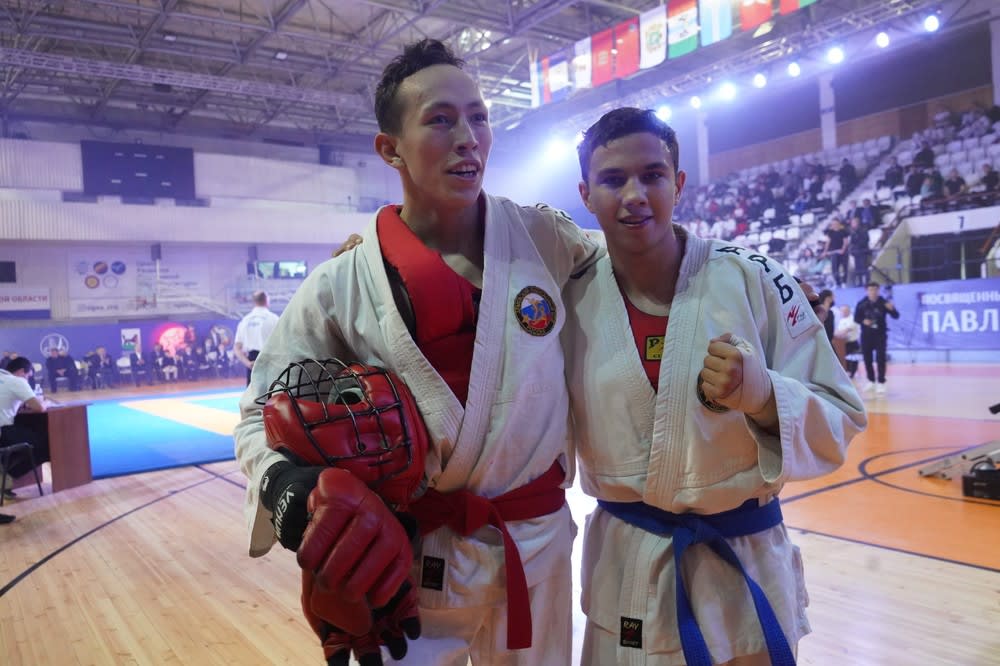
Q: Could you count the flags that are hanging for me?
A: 10